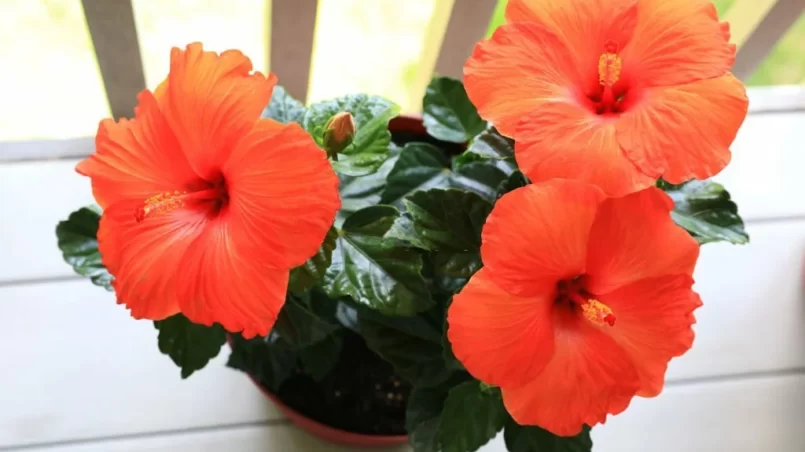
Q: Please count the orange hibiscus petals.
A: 15